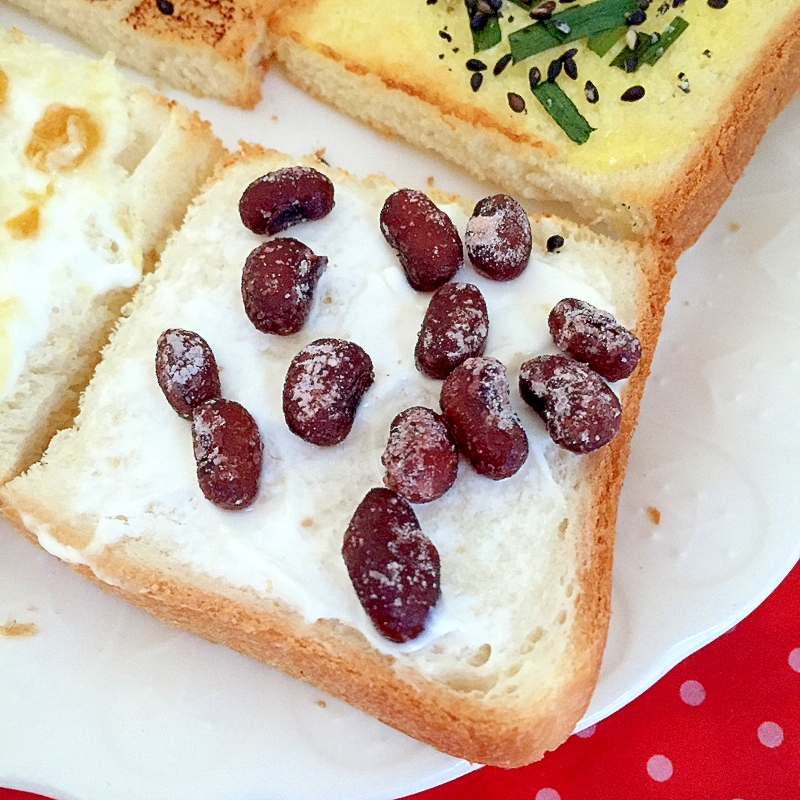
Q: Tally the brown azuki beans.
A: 13